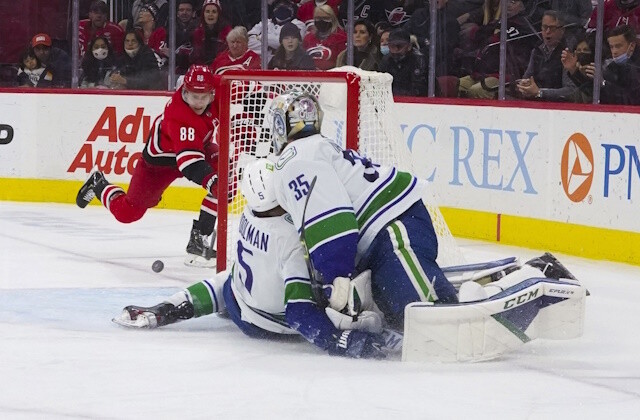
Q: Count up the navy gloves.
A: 1